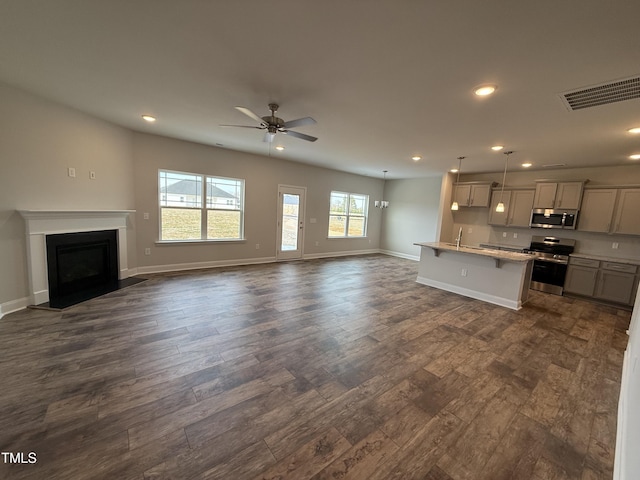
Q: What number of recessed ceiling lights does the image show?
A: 9